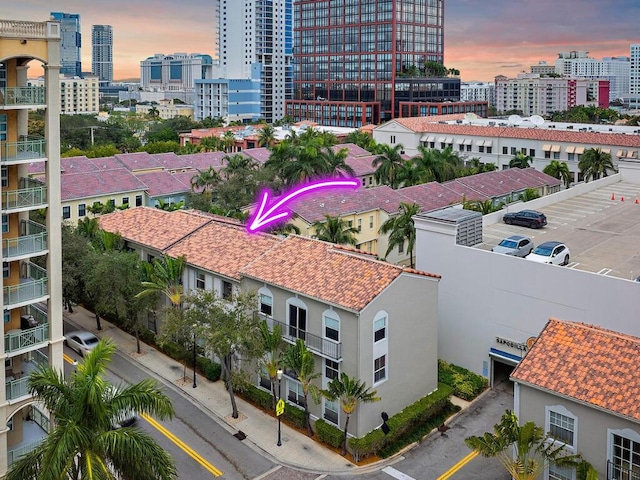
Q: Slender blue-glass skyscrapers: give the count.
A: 2